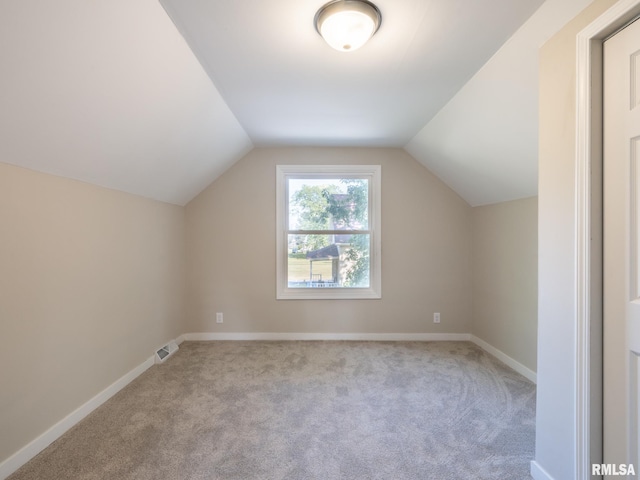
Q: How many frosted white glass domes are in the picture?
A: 1